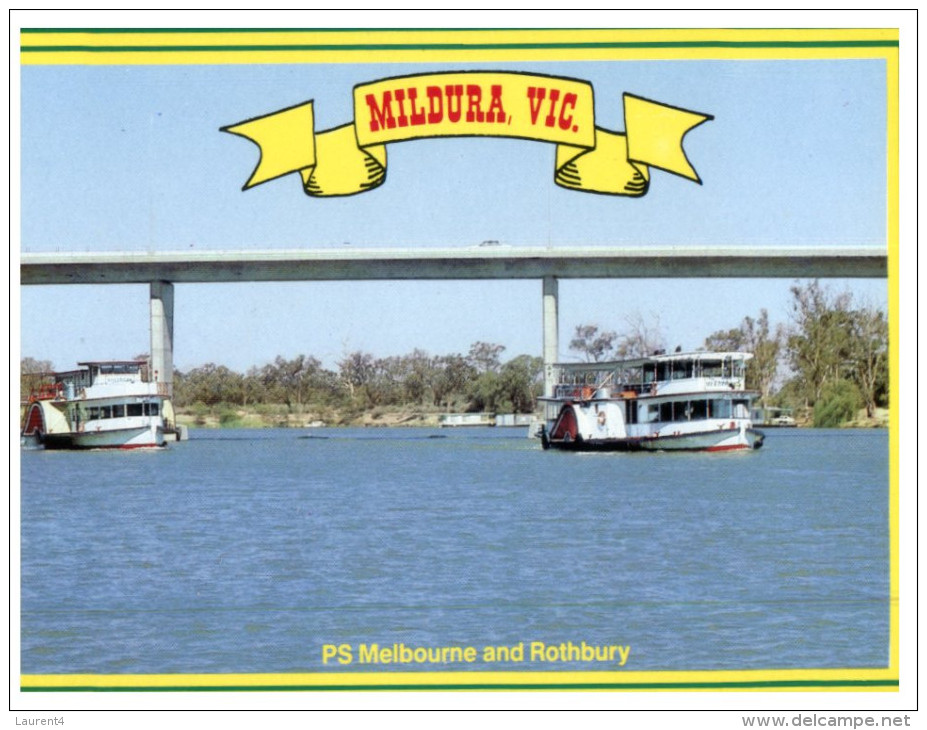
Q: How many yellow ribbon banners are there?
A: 1